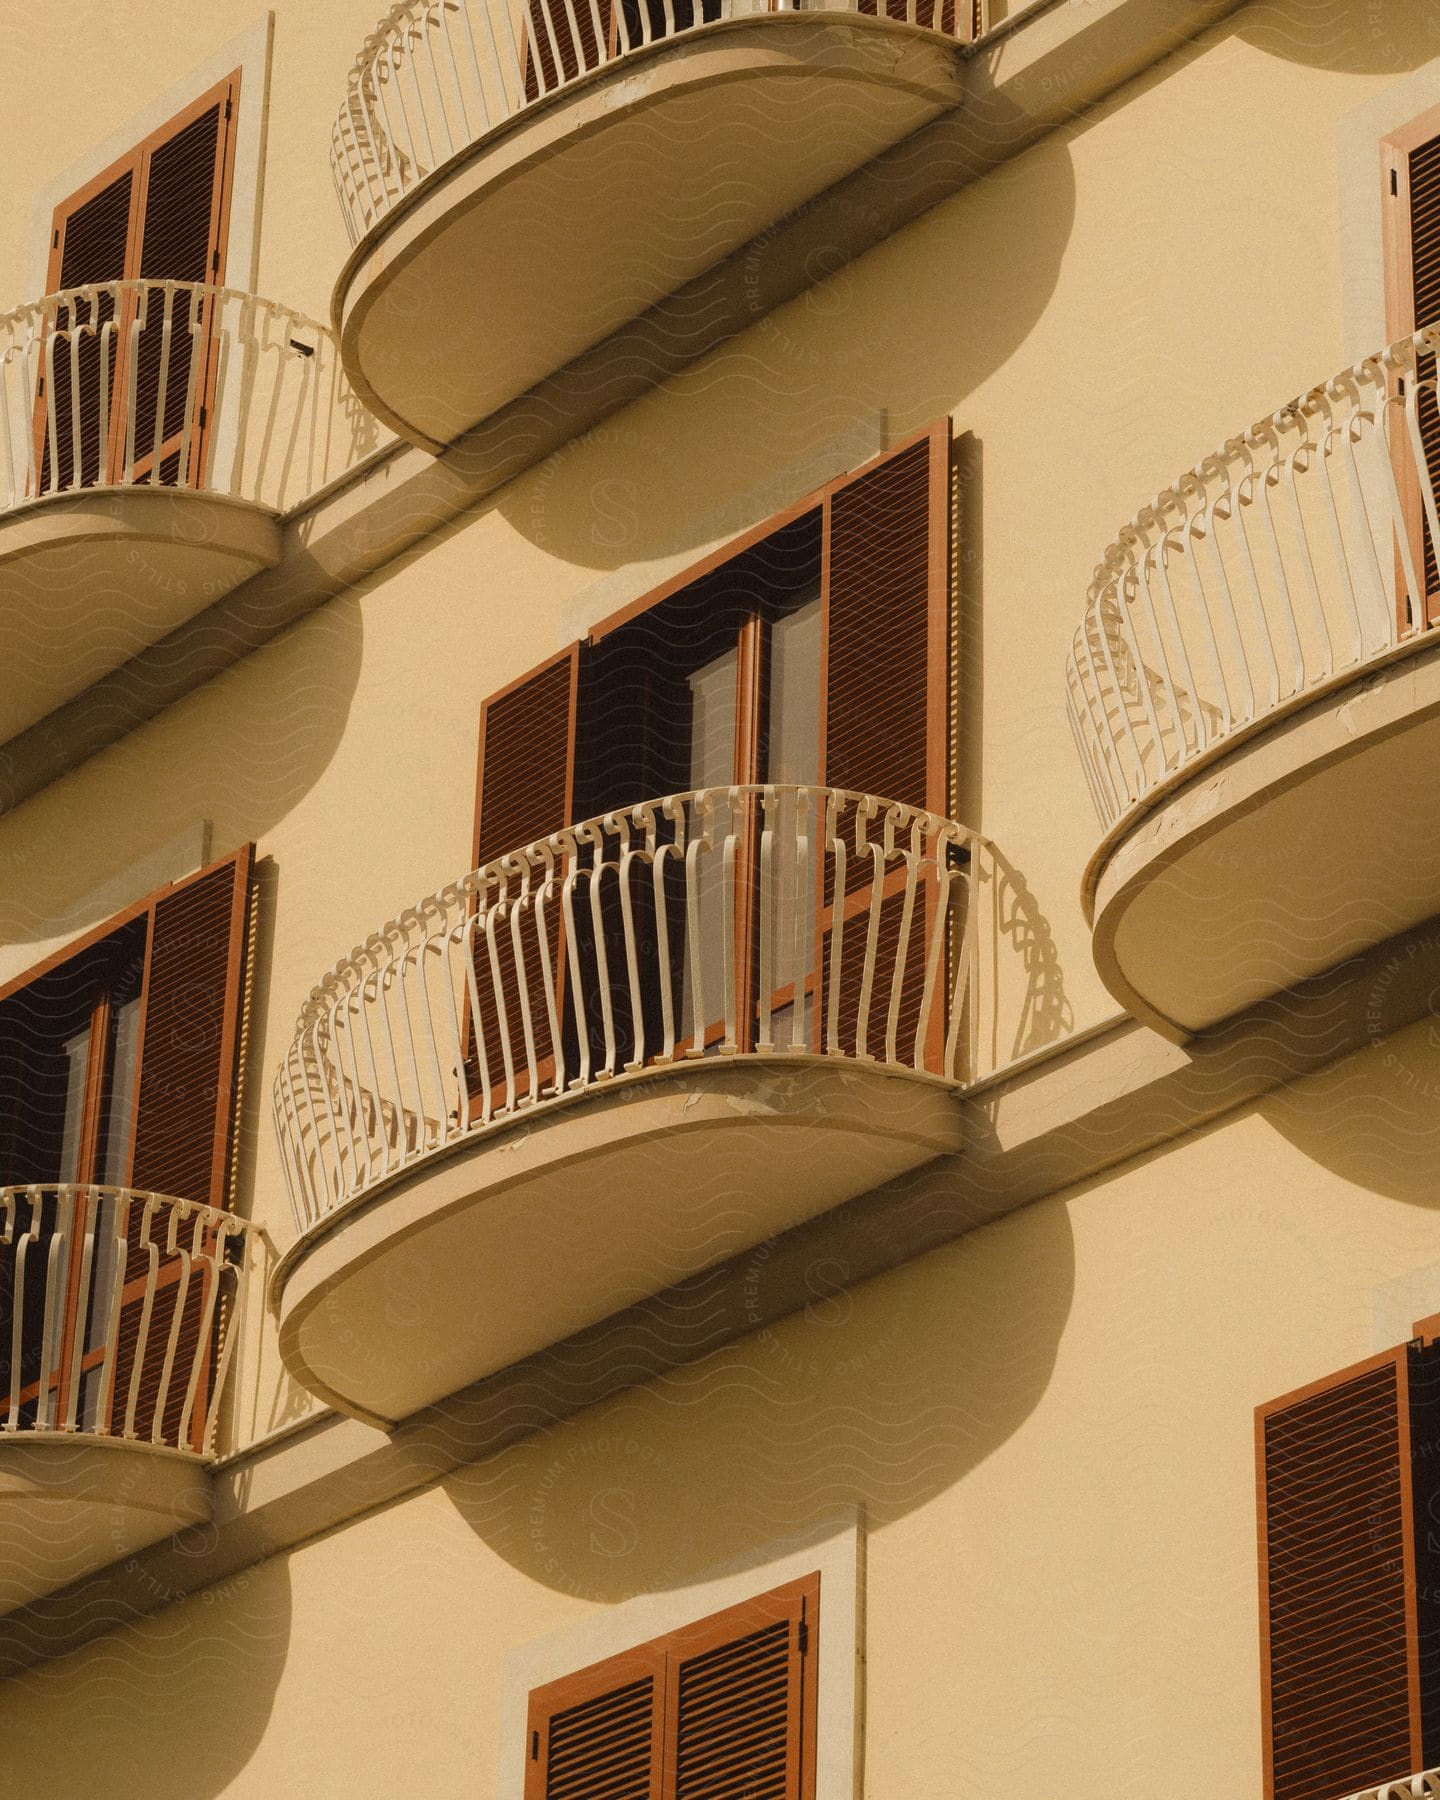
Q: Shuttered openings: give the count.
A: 7